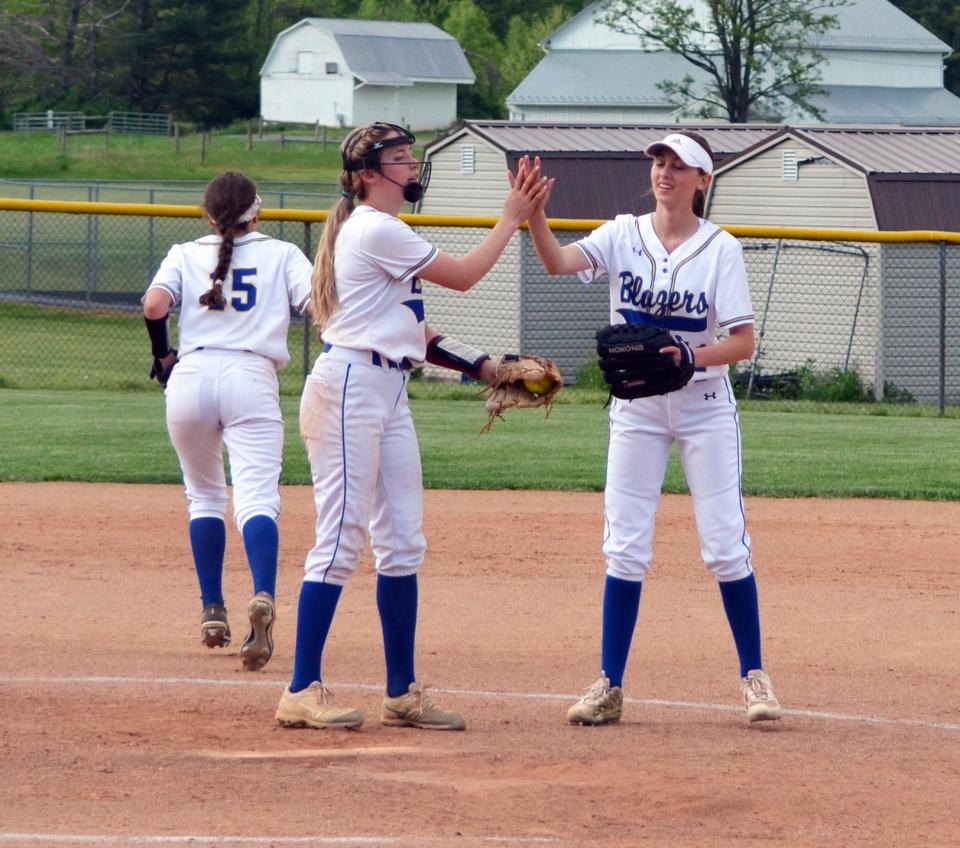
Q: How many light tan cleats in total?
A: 4